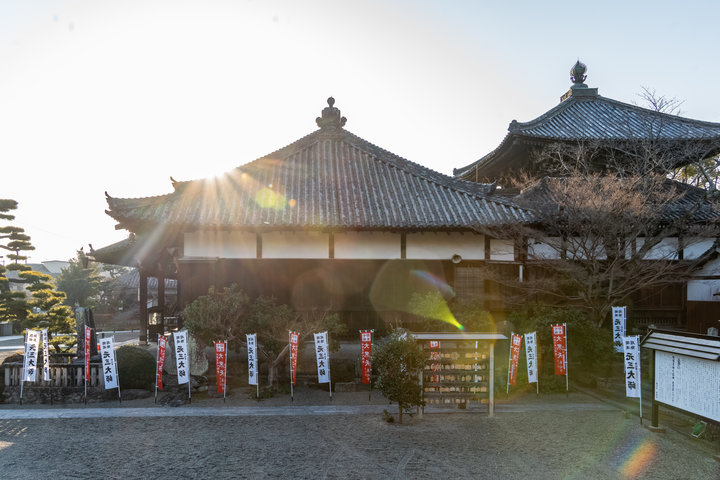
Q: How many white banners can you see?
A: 9